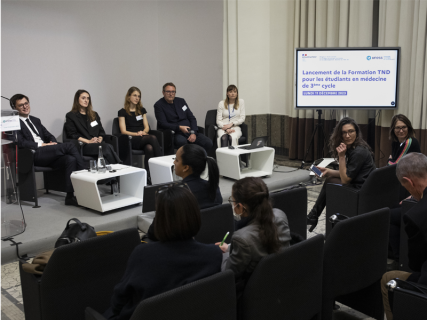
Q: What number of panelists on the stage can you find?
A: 5